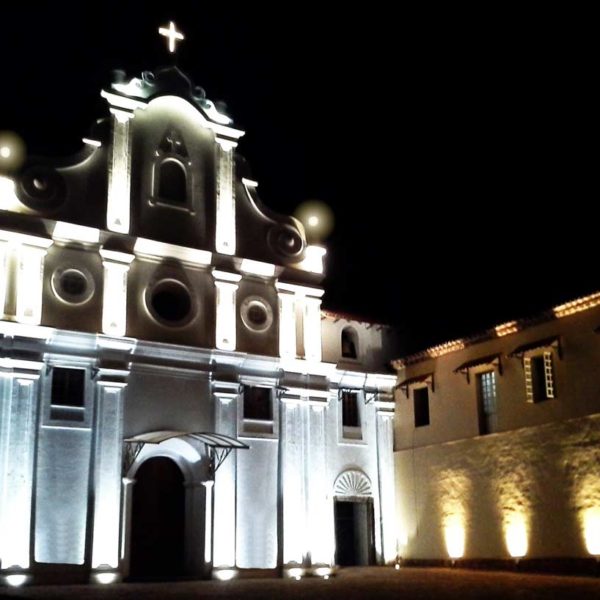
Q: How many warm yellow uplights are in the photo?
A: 3